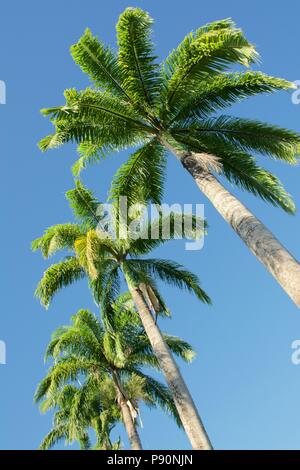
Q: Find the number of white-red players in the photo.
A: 0